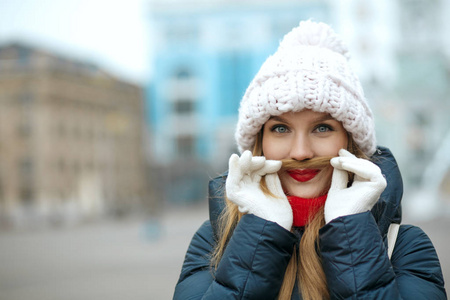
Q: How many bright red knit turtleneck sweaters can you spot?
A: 1